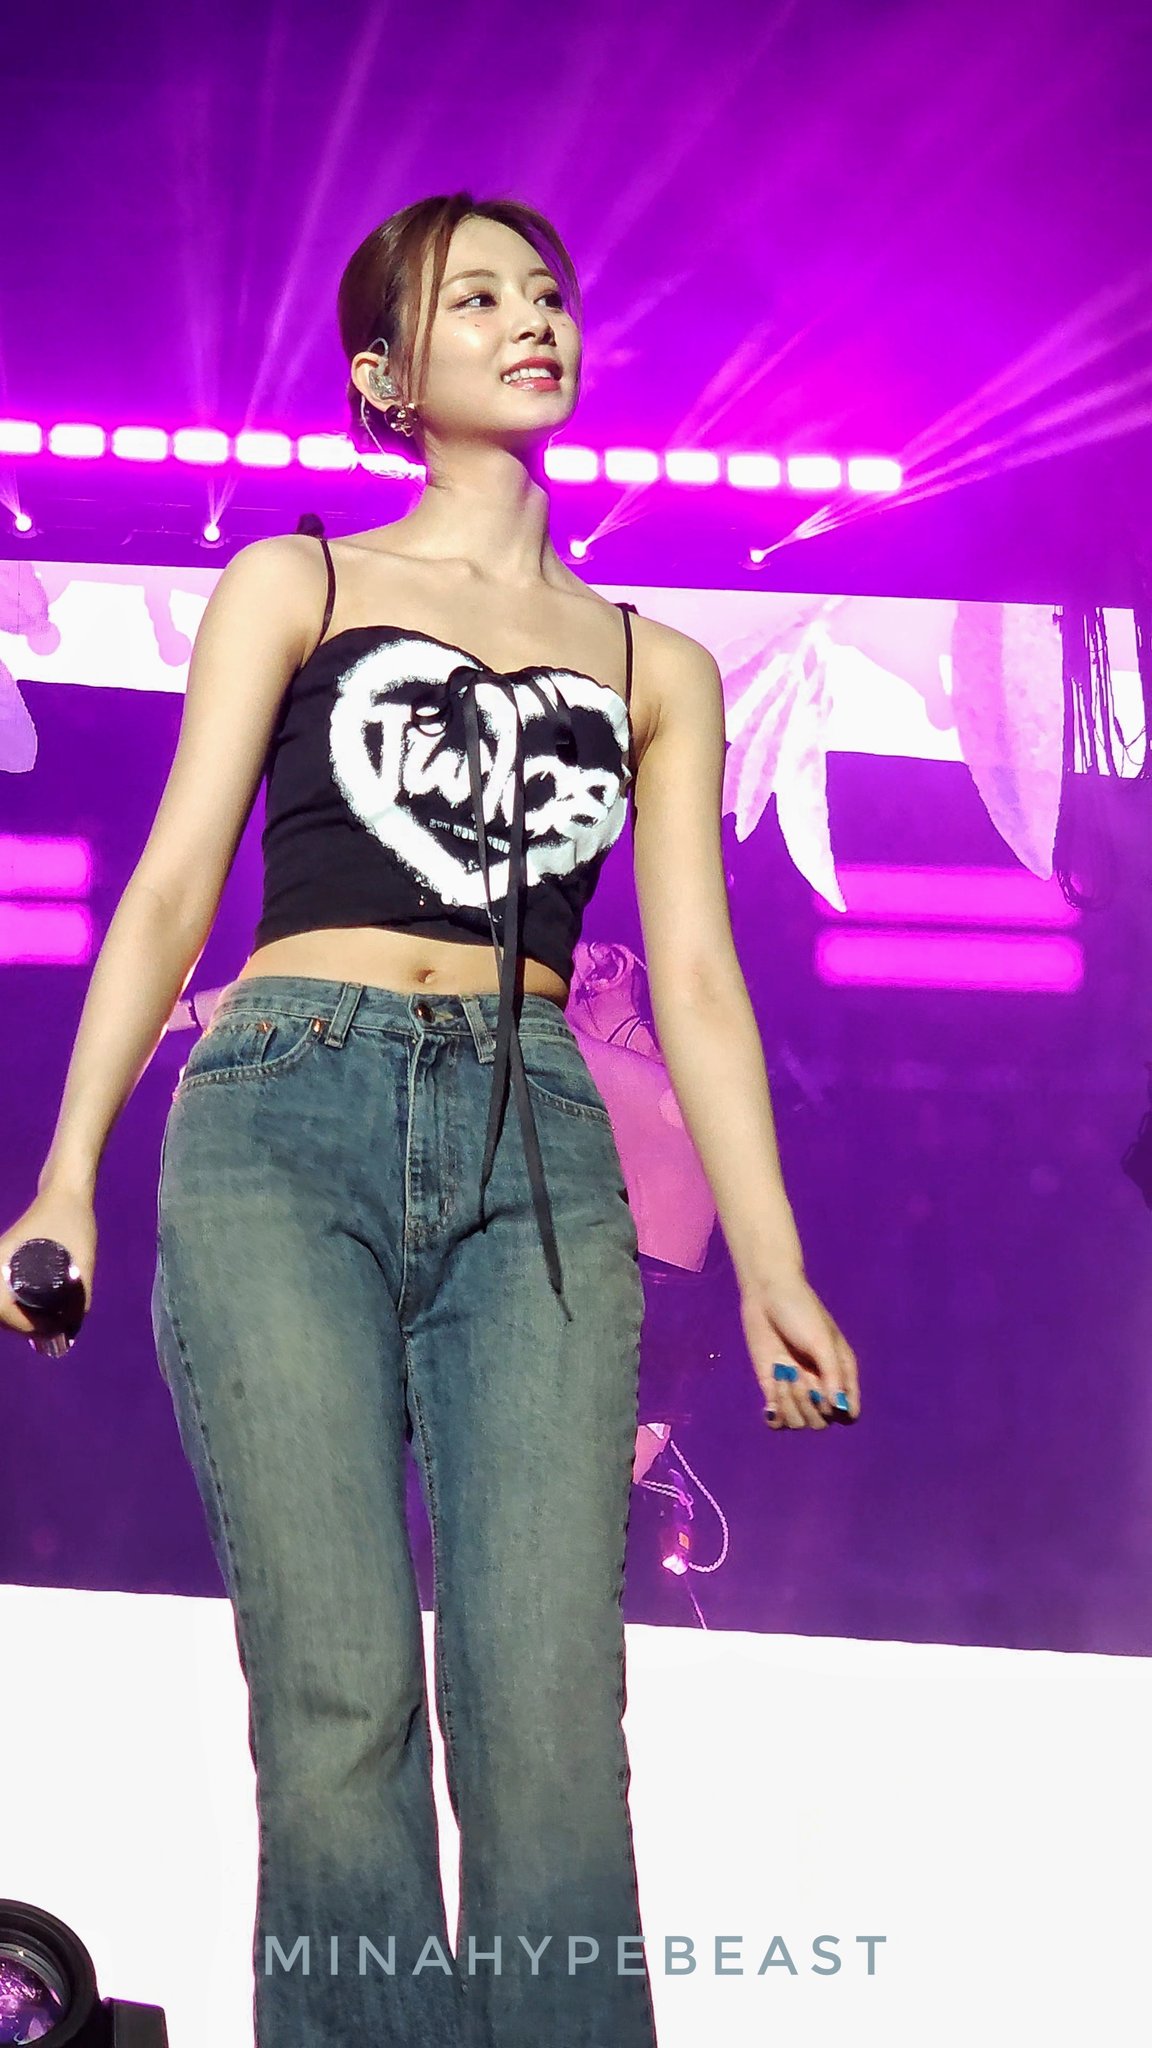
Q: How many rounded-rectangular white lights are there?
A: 12